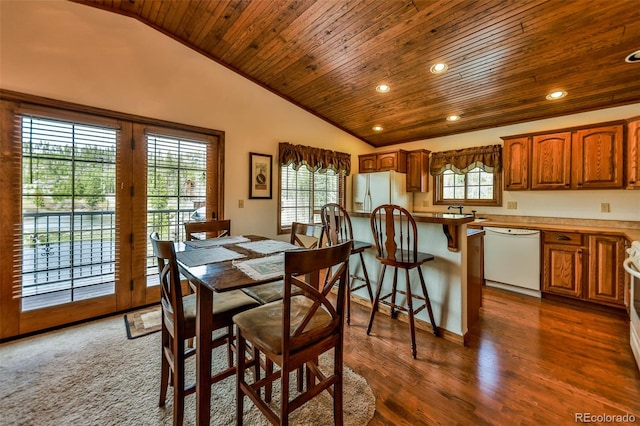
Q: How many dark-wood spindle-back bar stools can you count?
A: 2